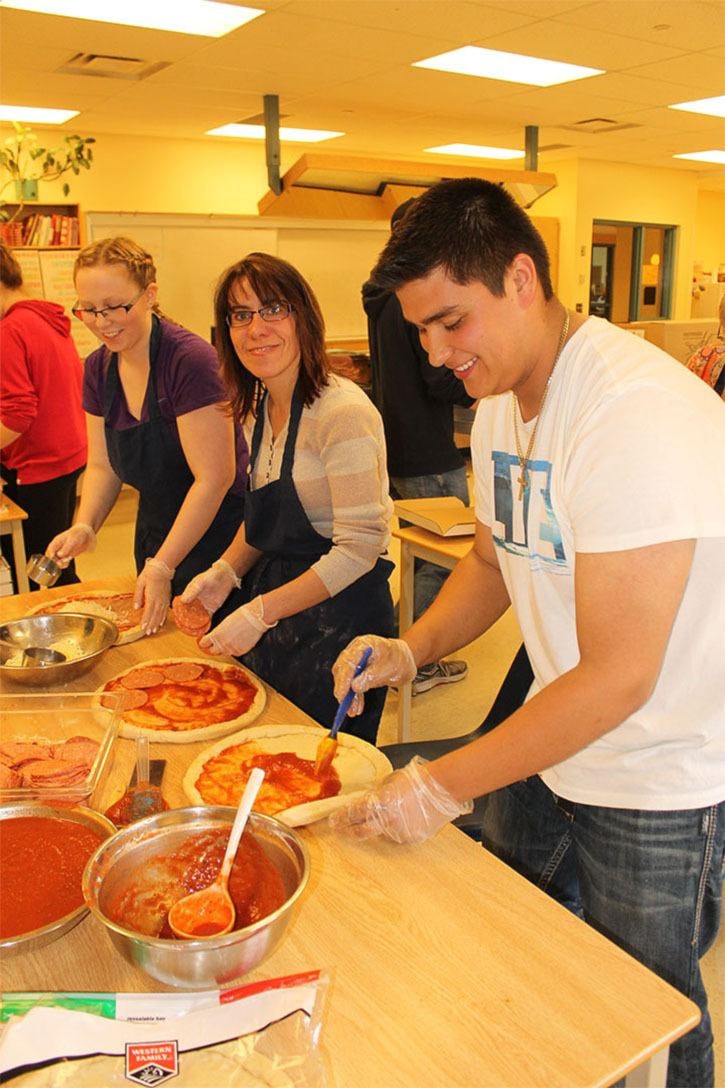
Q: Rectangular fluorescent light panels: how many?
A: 7